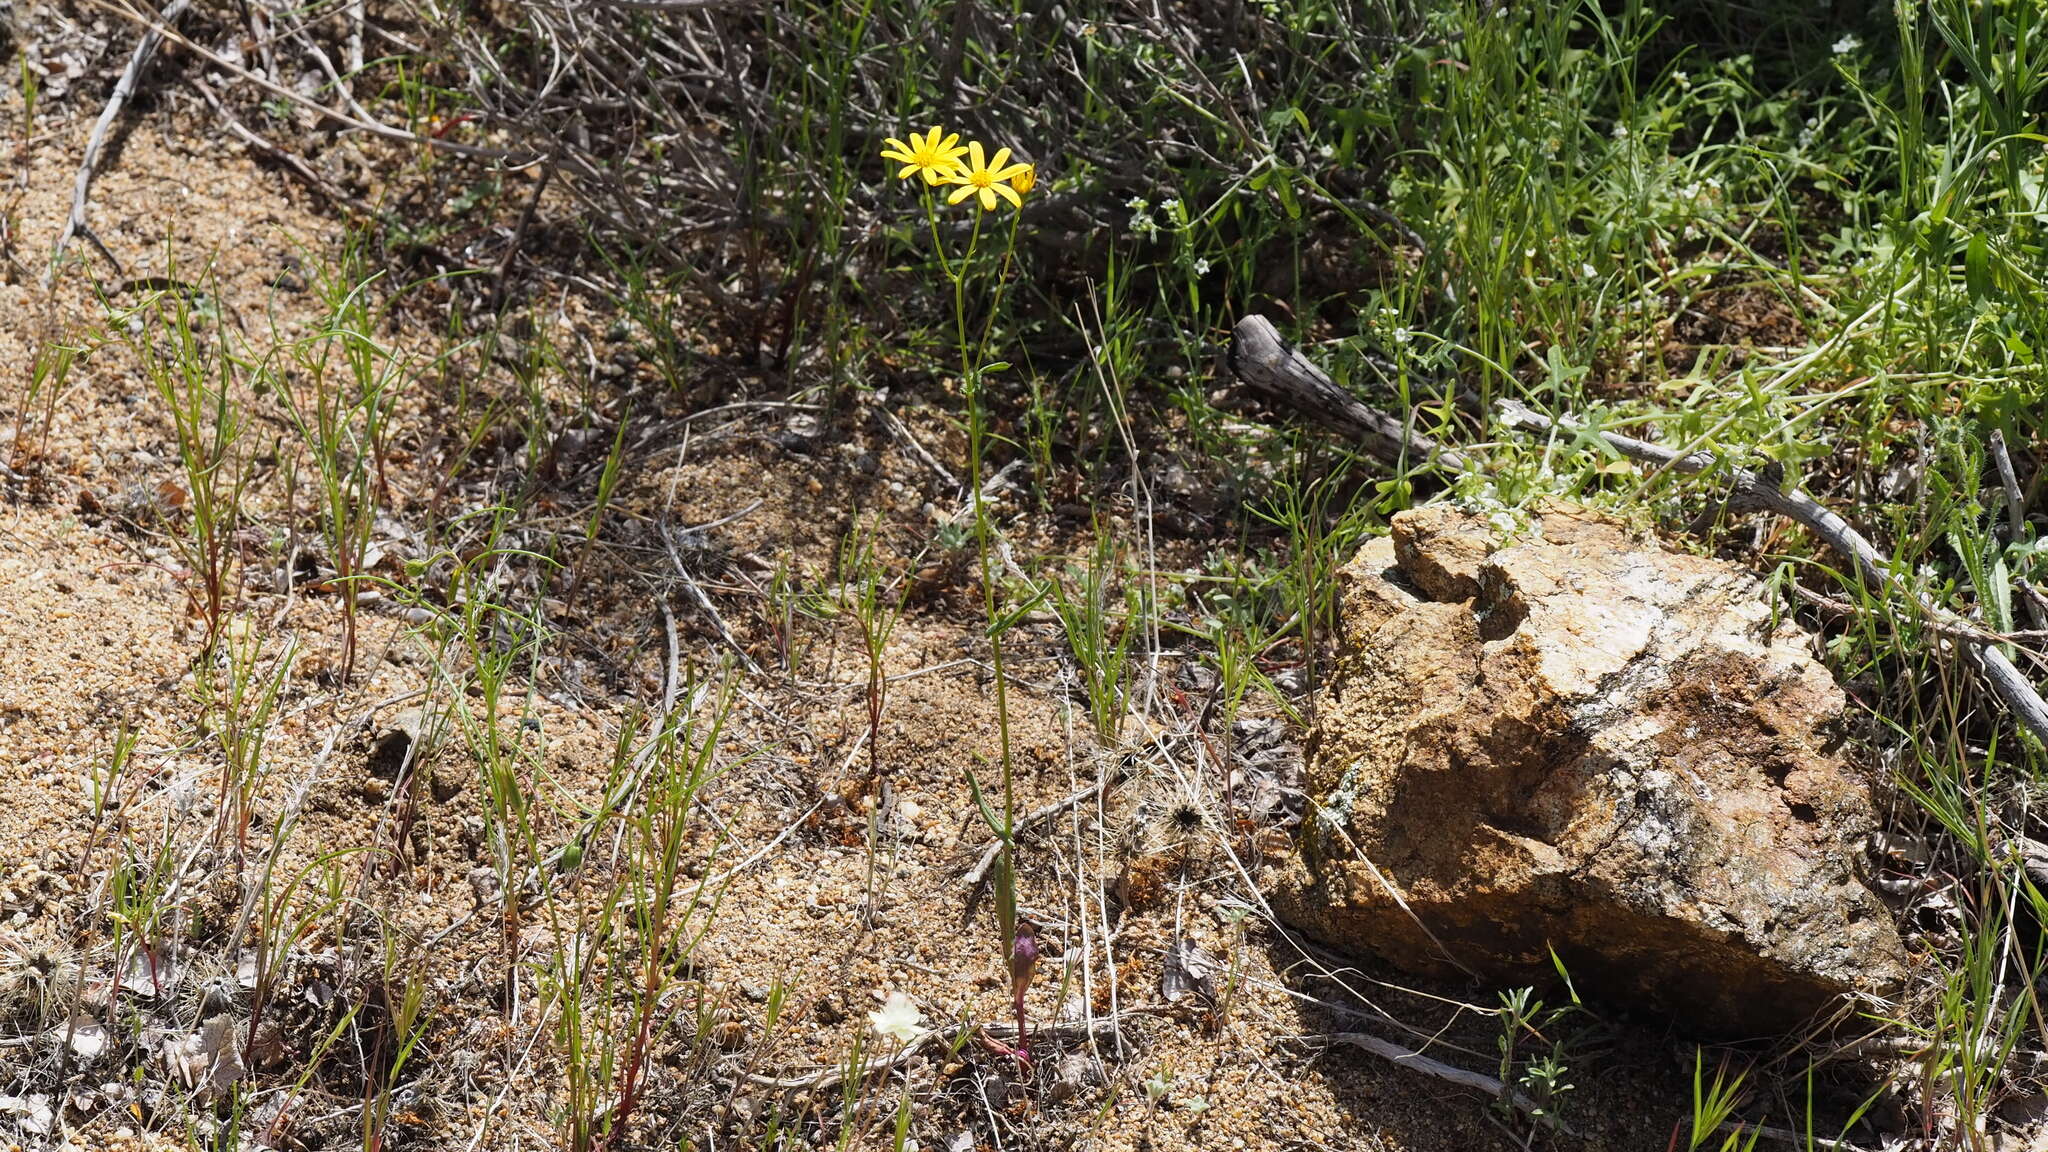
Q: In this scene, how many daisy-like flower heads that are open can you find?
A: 2